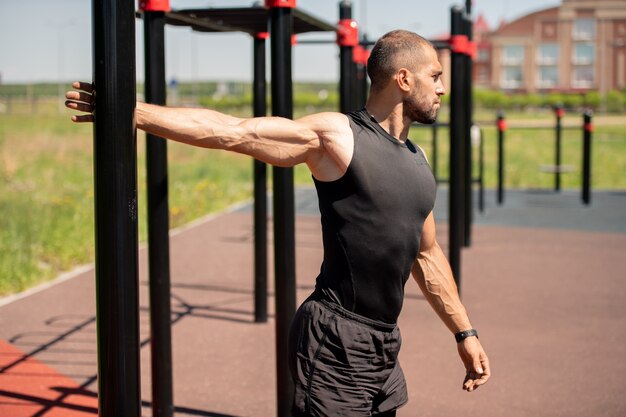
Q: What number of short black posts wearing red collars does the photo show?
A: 3